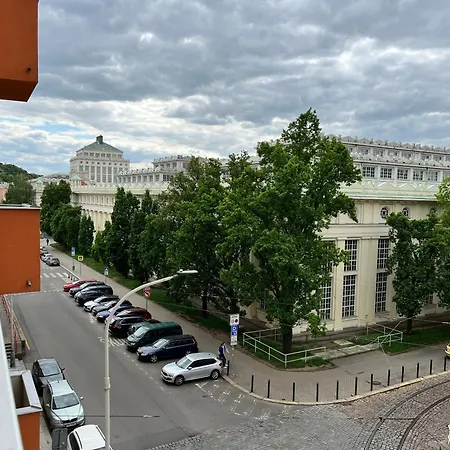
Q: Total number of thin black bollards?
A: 13